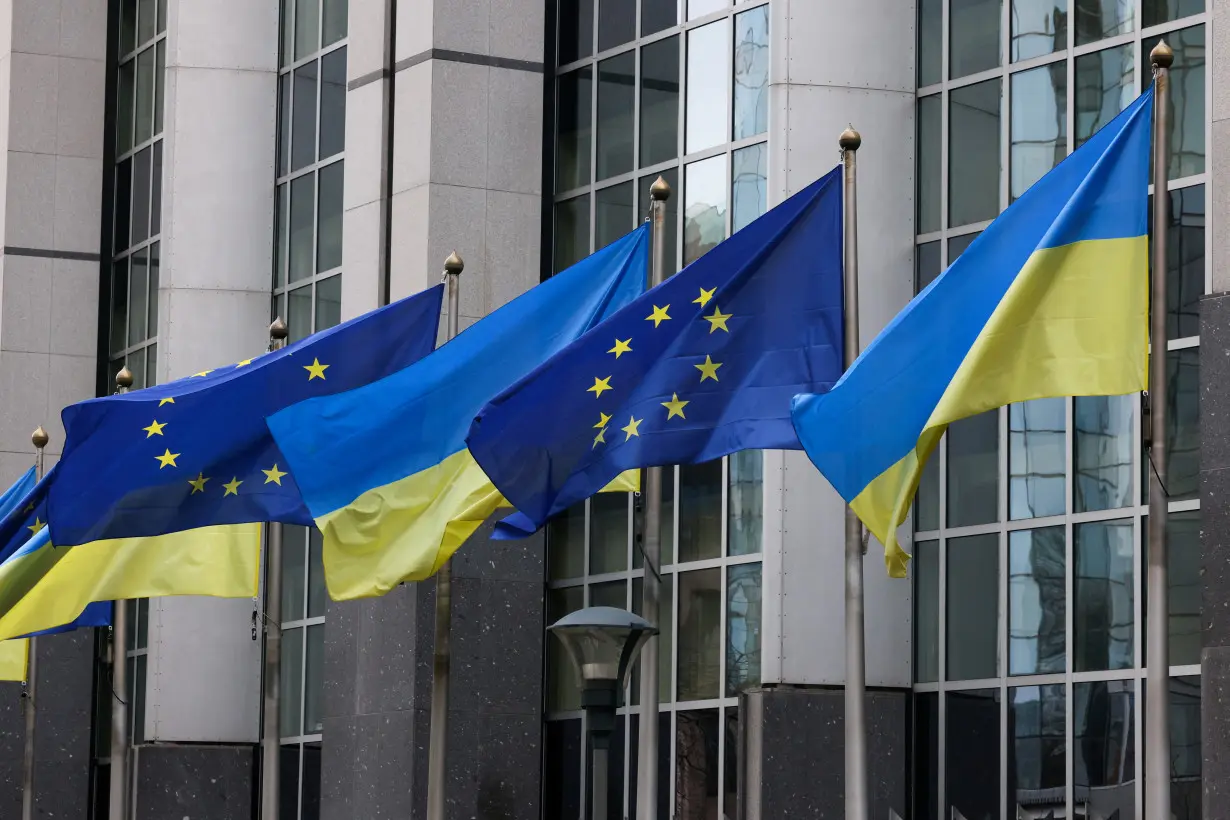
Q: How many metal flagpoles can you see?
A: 7